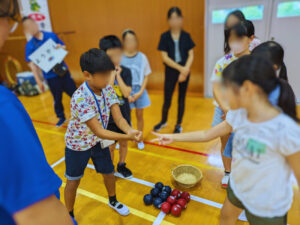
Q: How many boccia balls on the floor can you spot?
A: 12